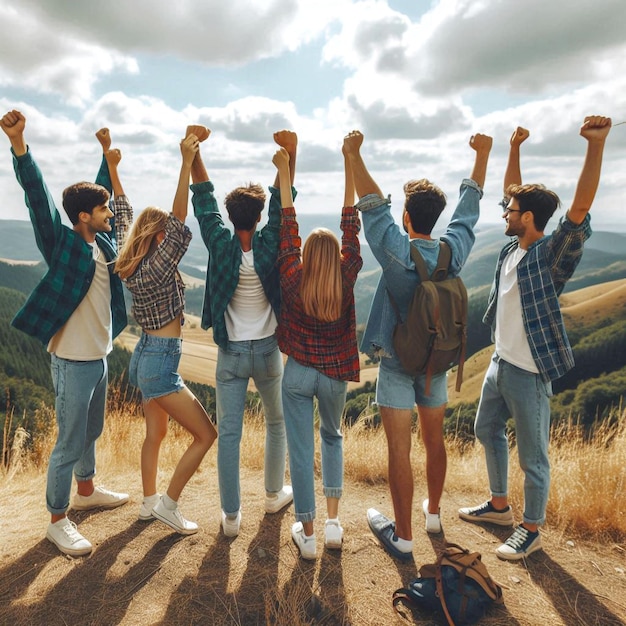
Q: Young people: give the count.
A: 6